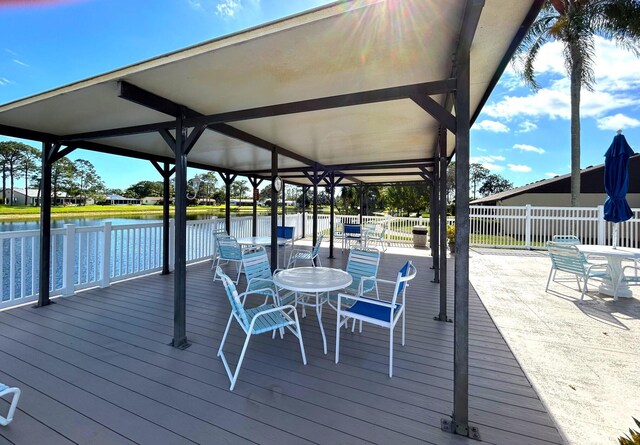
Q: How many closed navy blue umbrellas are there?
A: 1